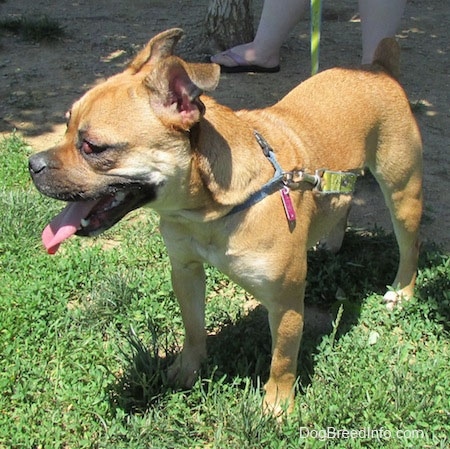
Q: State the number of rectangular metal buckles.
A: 1